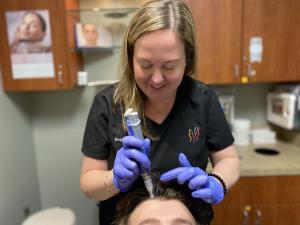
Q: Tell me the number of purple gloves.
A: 2